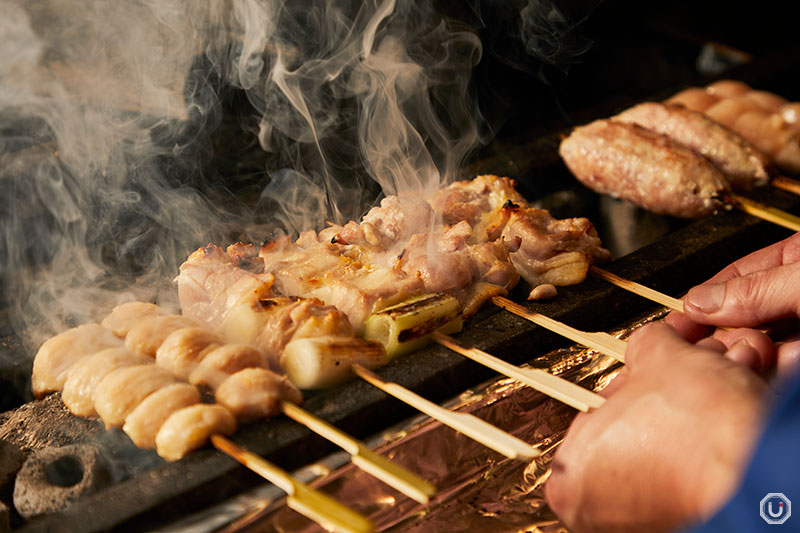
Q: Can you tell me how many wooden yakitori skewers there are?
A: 8